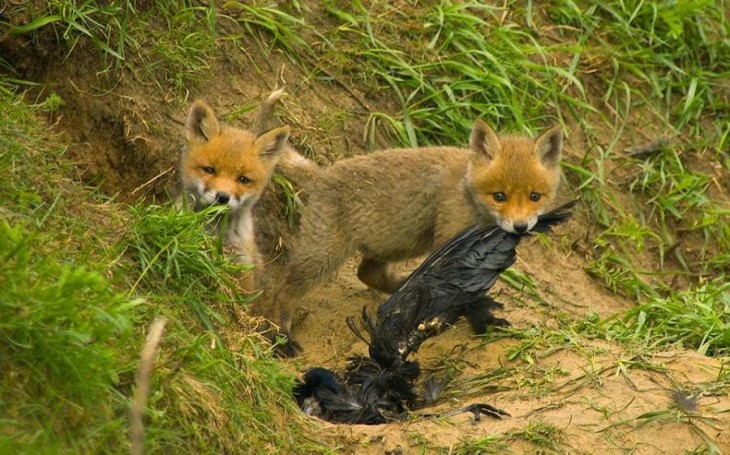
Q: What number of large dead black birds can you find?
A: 1